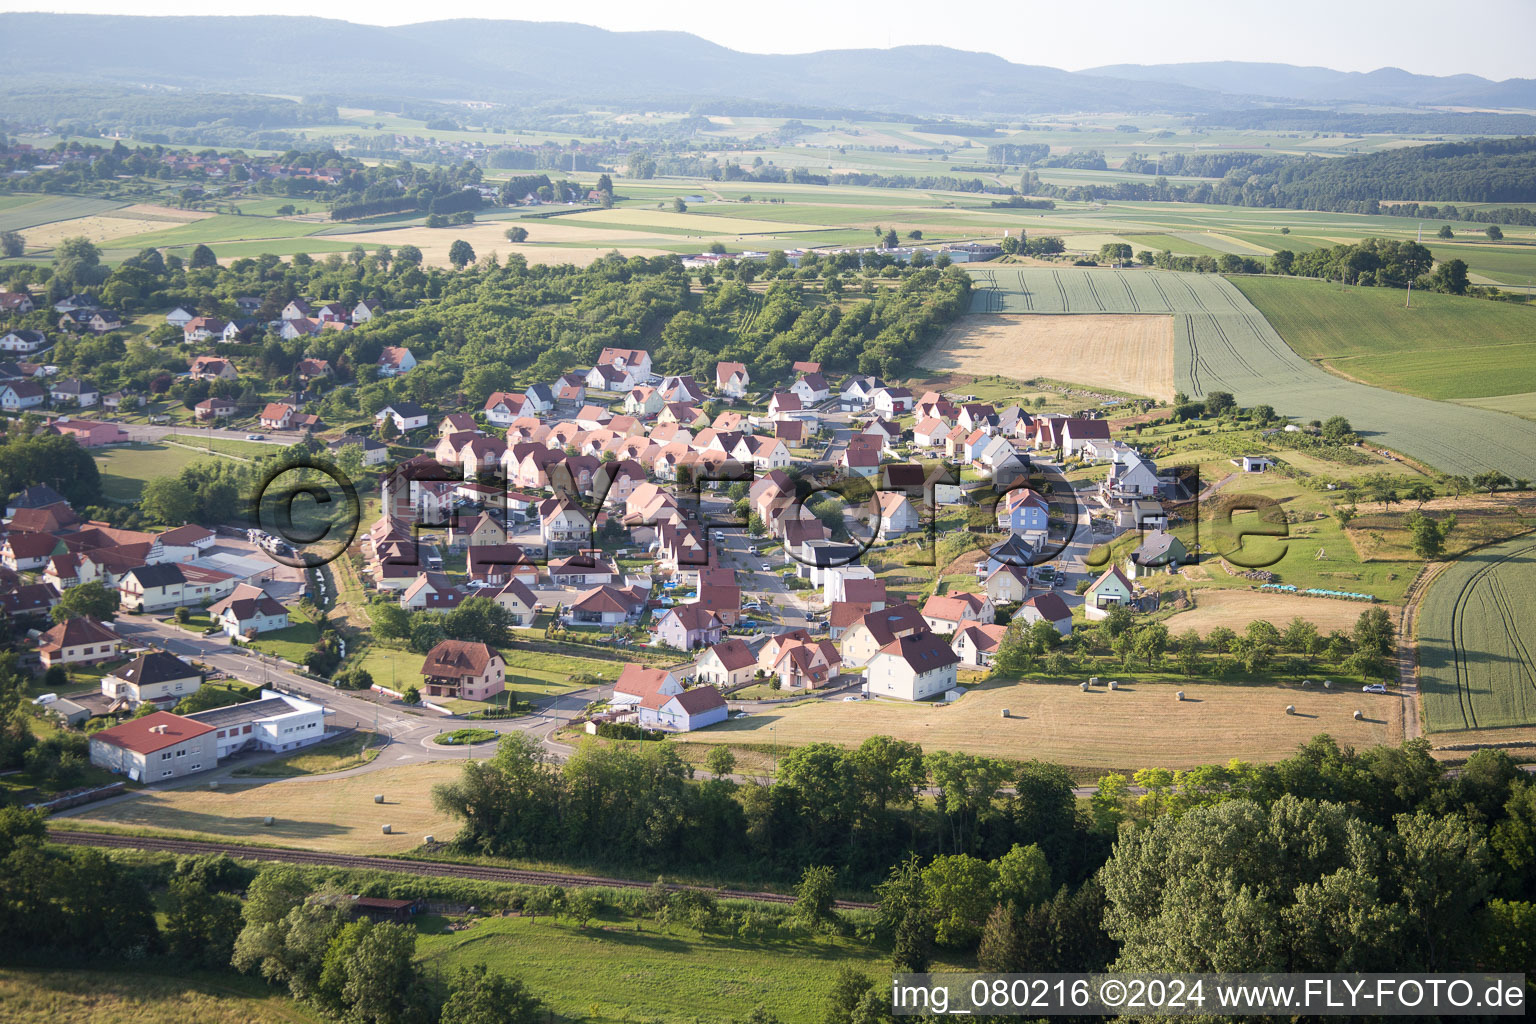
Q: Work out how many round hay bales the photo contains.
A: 14